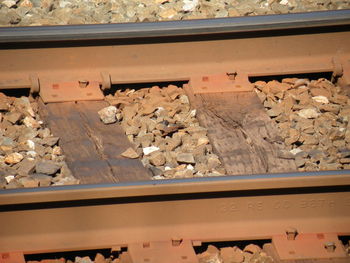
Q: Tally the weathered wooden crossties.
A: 2